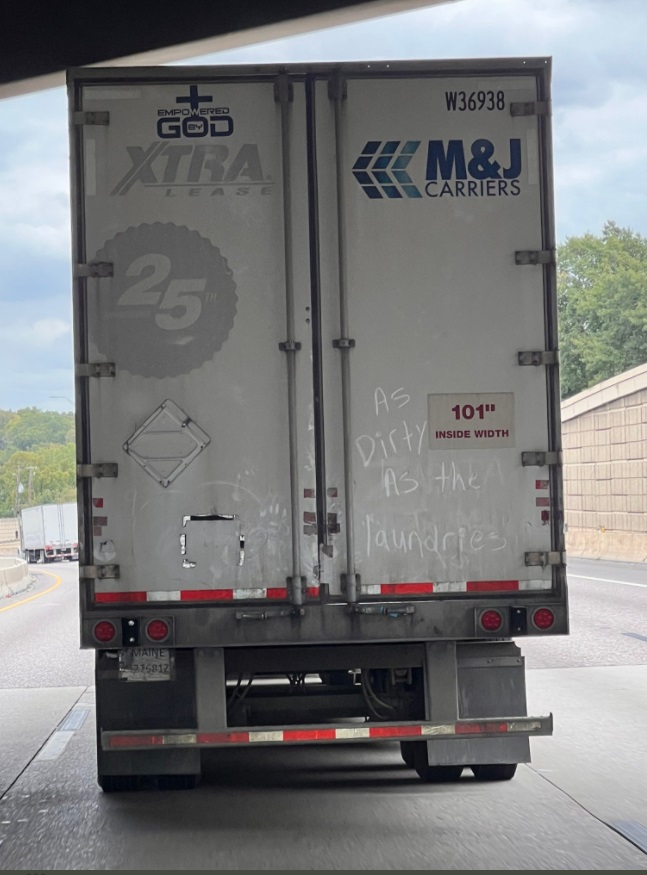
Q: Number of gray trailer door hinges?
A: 10